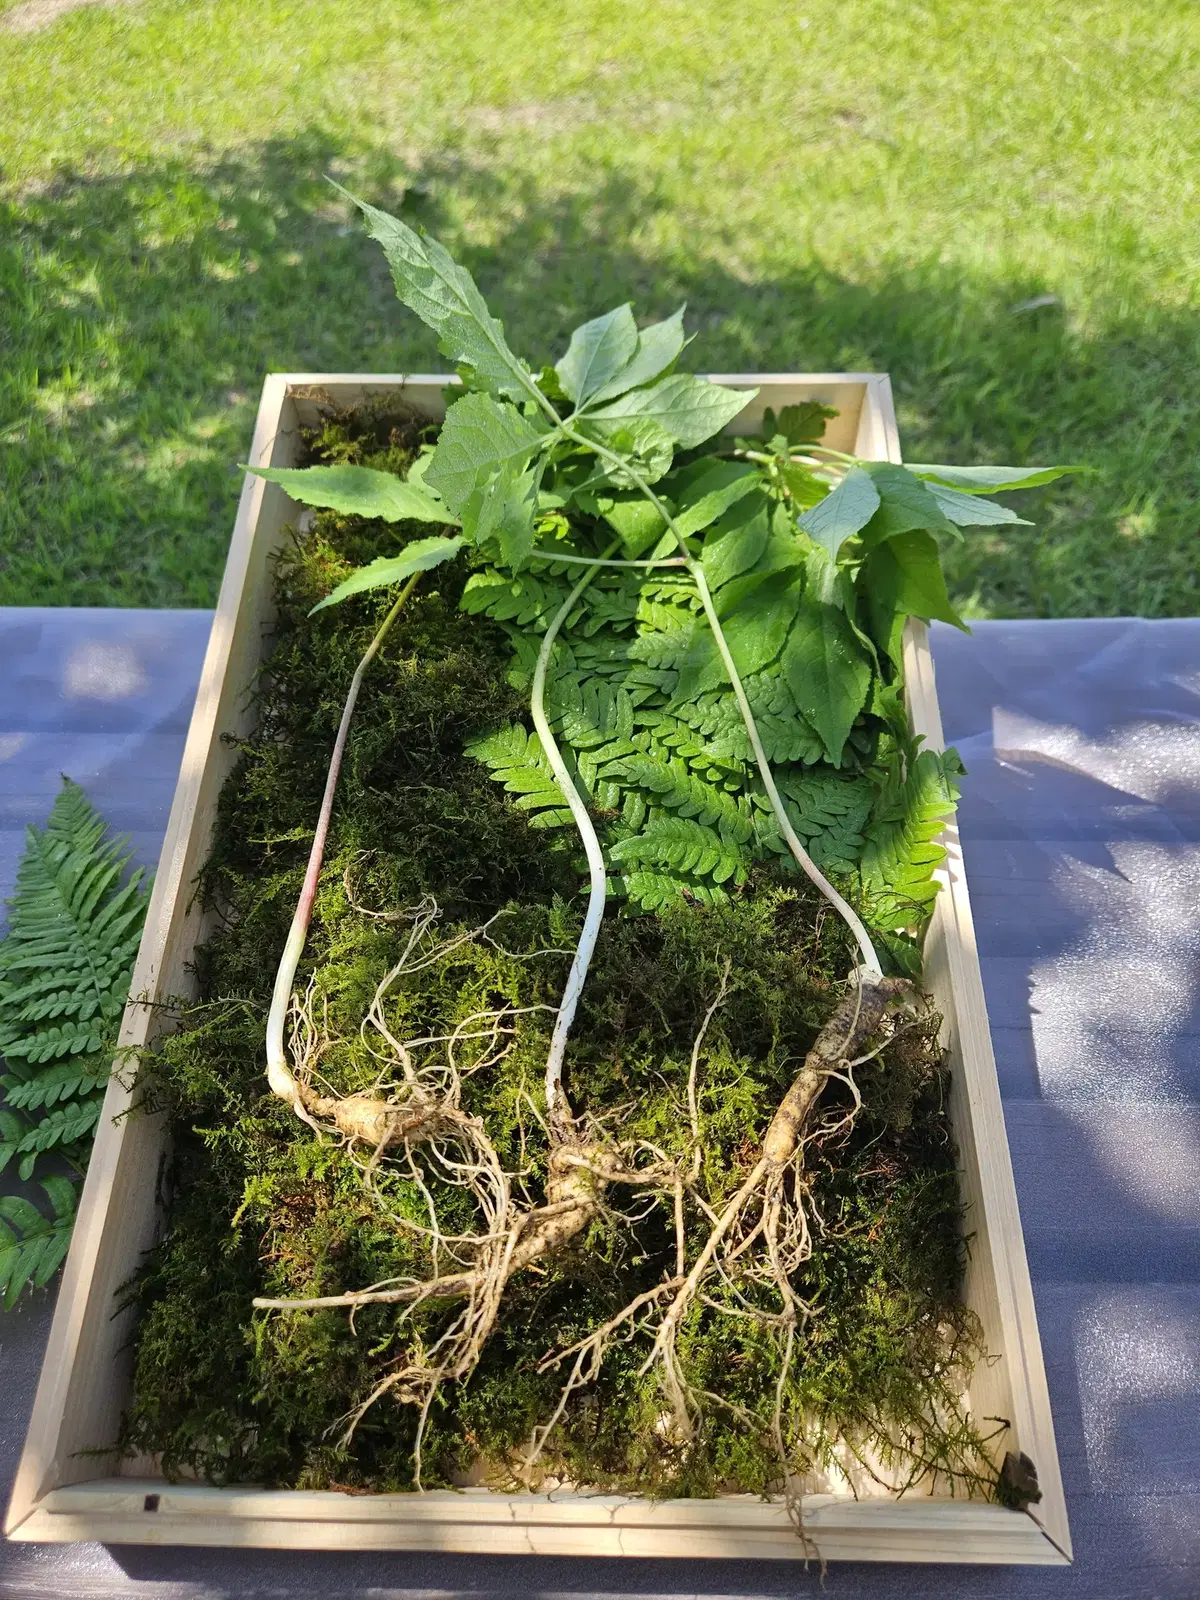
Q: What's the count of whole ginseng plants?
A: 3